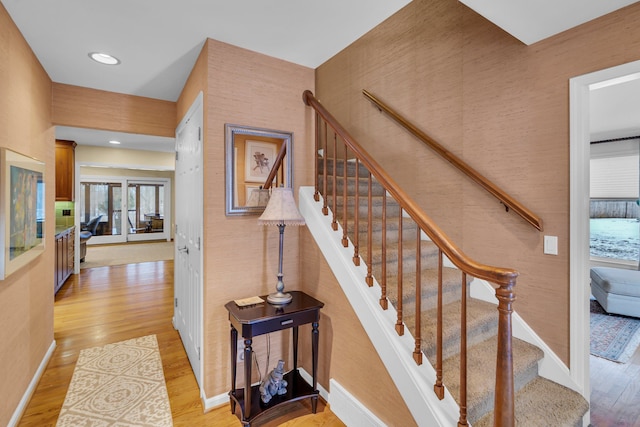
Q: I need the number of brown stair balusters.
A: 11